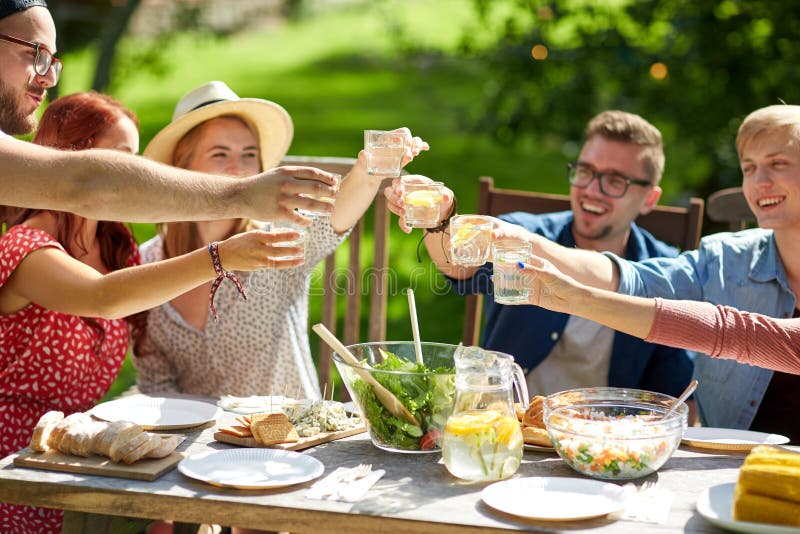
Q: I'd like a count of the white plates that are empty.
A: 4